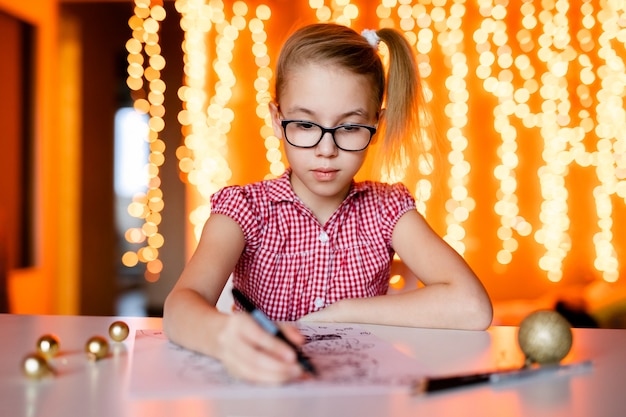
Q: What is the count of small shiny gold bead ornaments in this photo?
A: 4